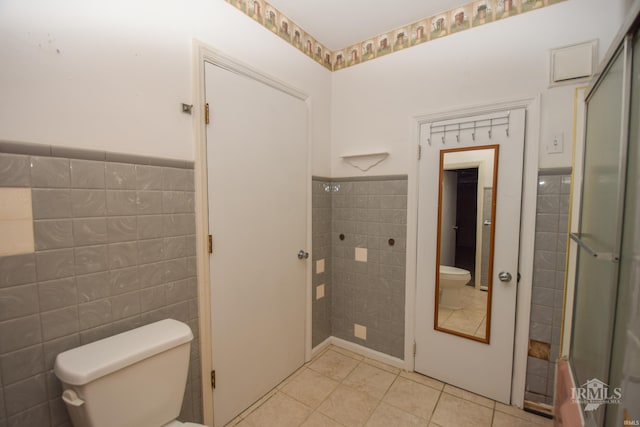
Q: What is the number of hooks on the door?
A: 6